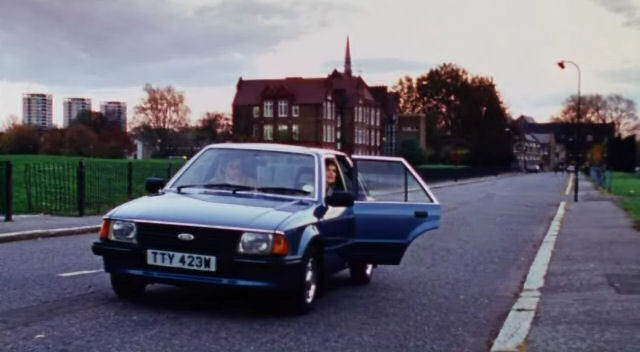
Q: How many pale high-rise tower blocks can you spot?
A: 3